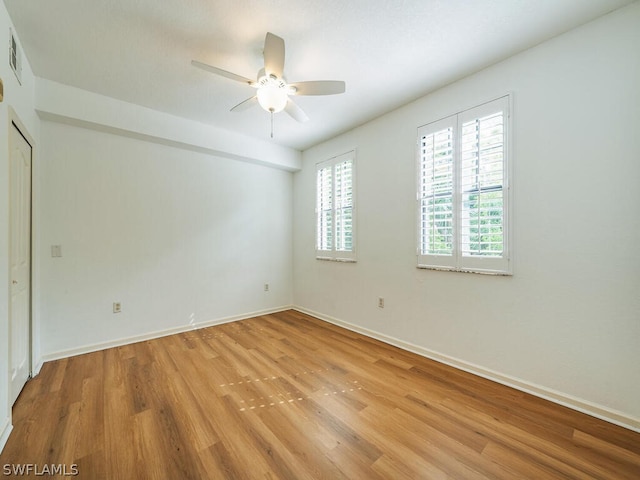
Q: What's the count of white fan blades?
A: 5